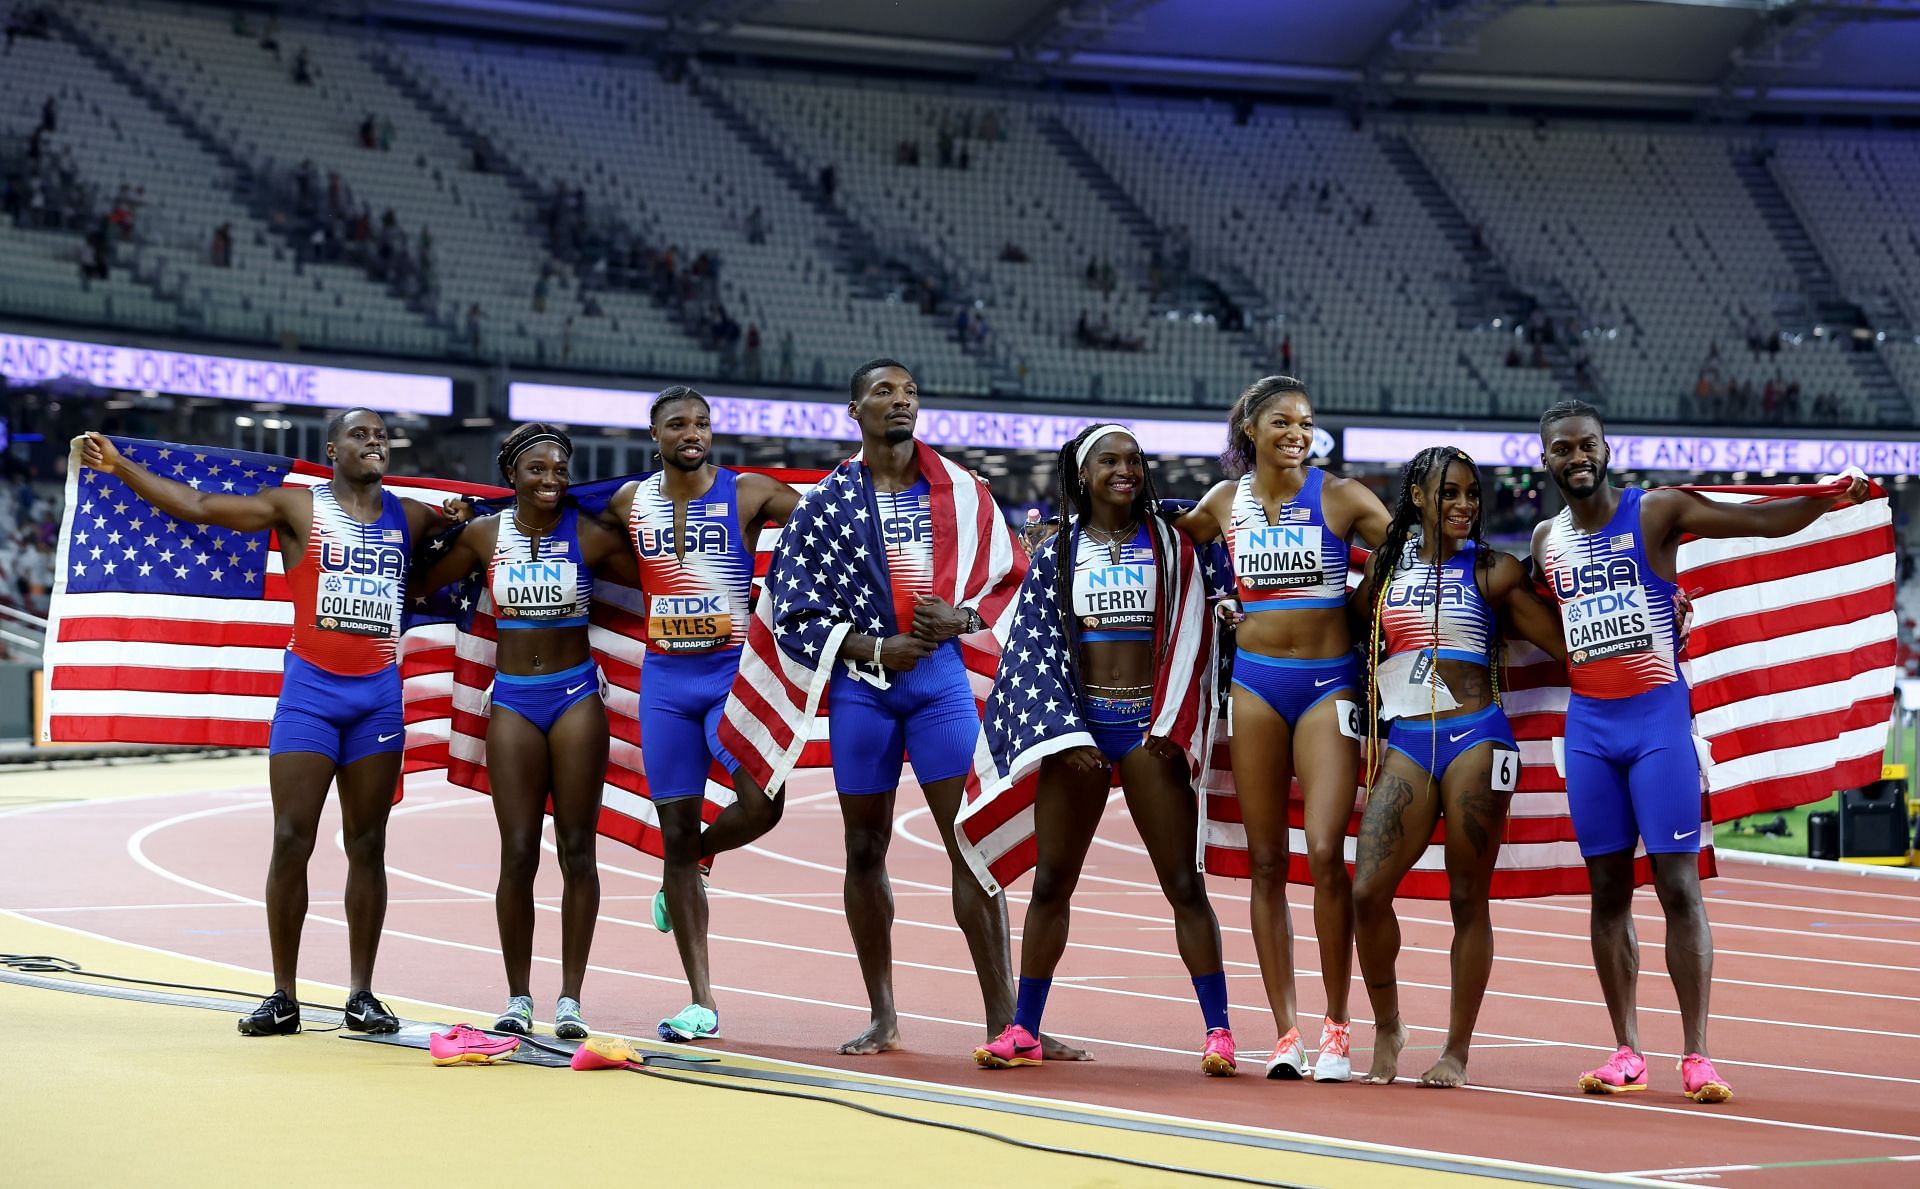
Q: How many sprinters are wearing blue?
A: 8